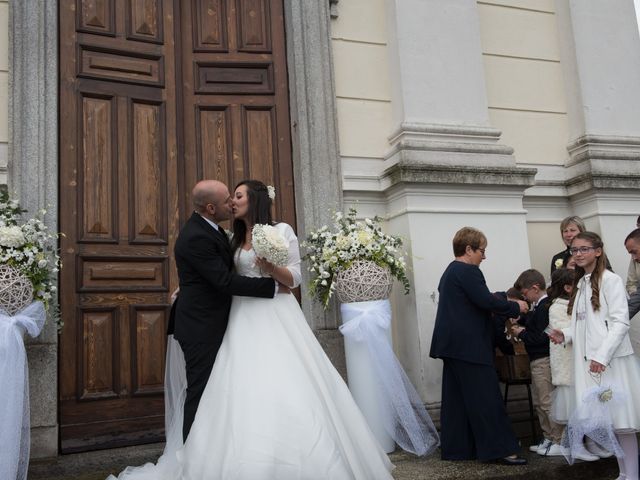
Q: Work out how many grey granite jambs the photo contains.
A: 2